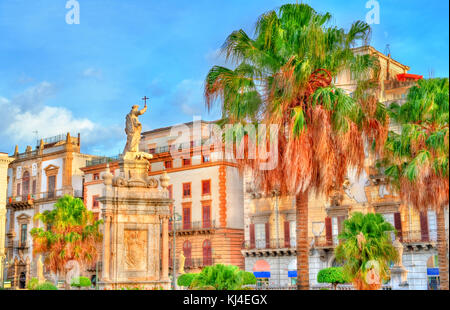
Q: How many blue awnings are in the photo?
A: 3